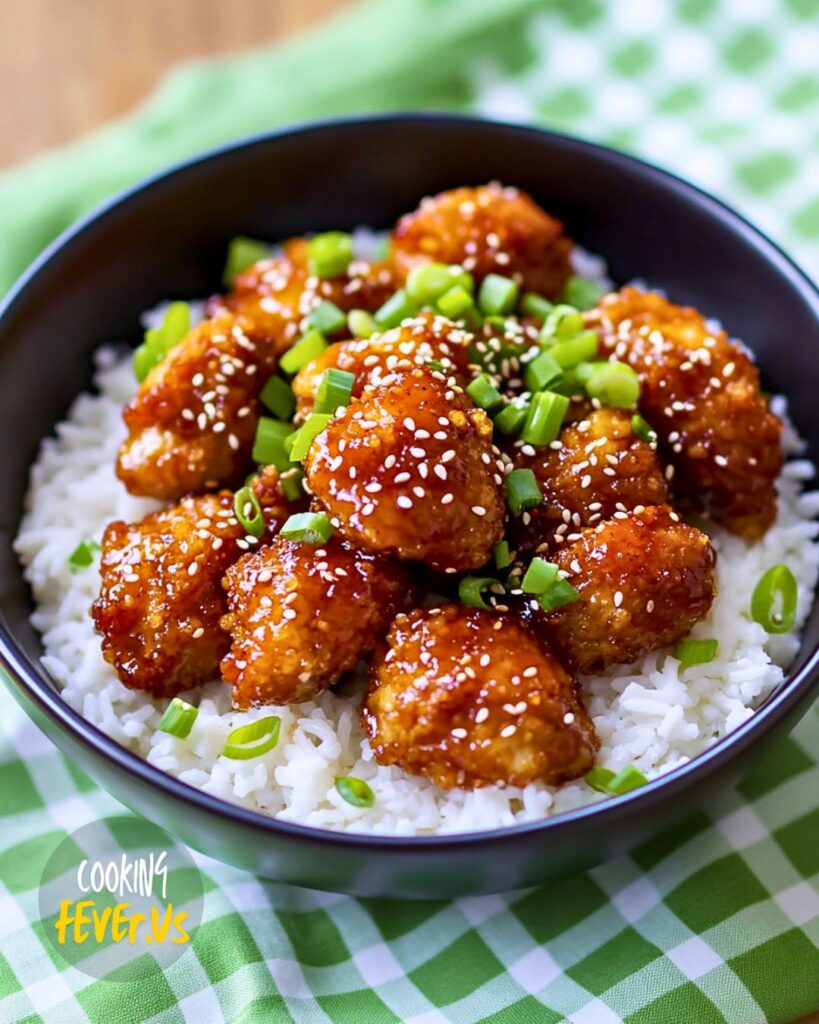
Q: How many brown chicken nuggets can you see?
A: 11